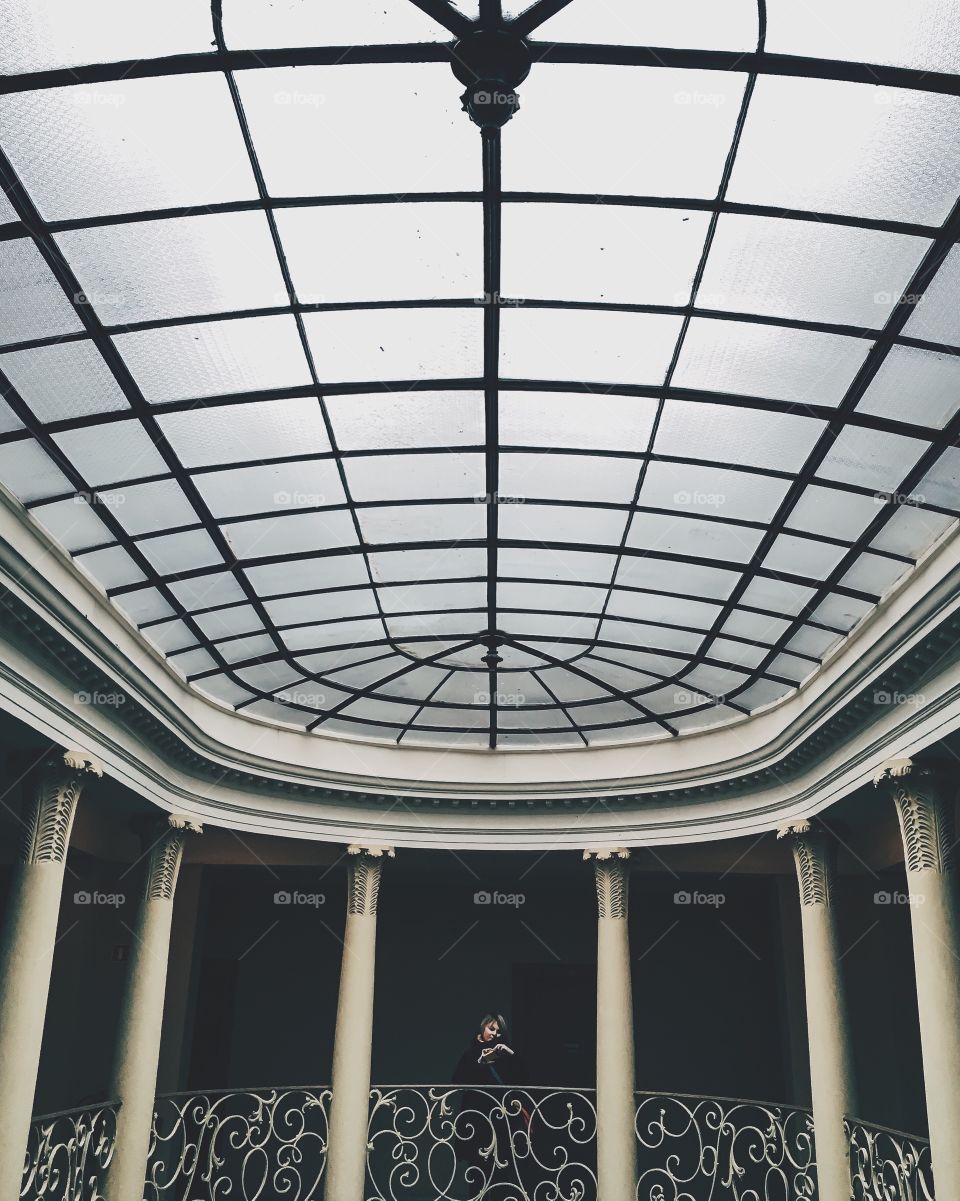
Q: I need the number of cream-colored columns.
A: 6